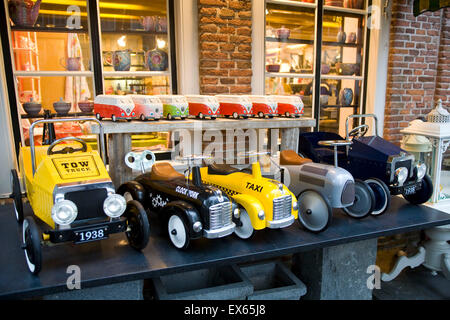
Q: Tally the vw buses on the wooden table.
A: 7